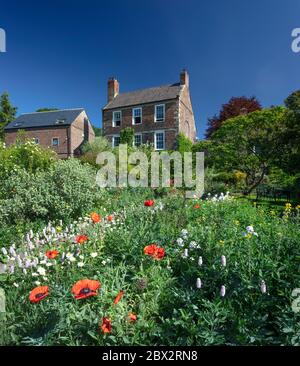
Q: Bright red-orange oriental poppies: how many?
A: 13